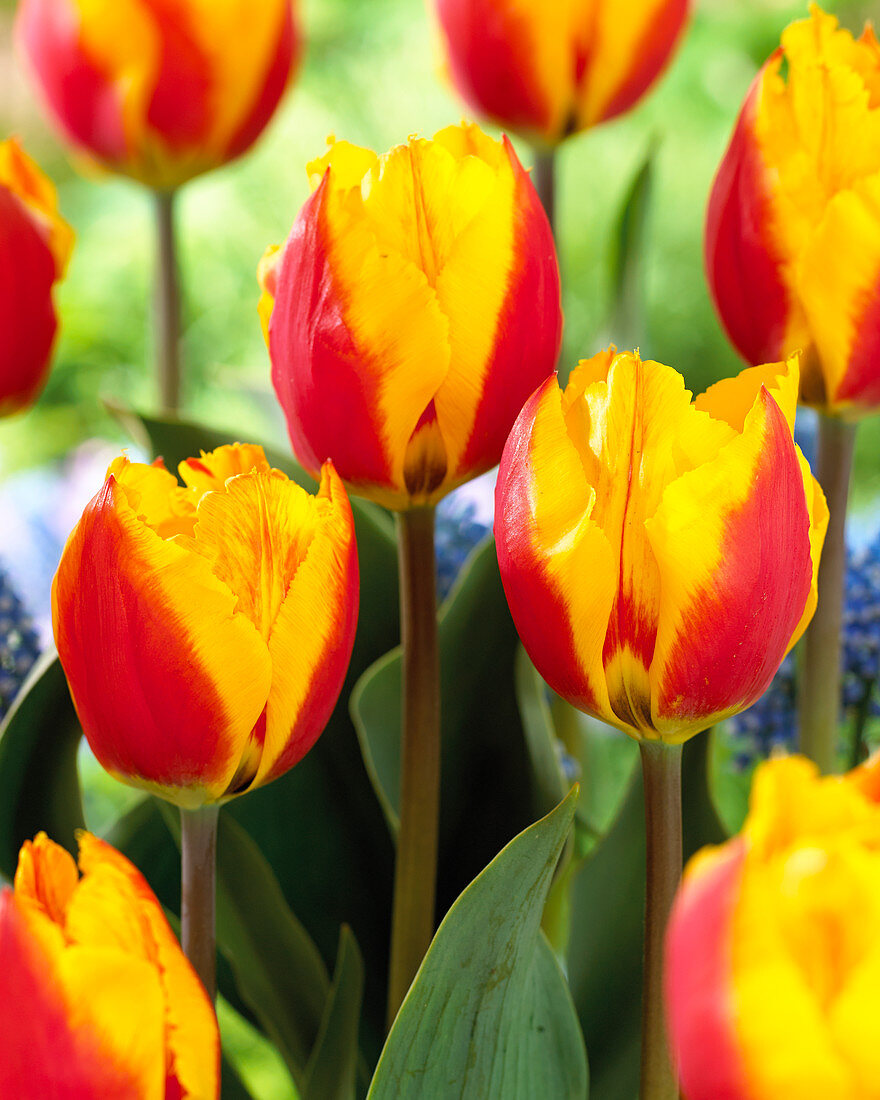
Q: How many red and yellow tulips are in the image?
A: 9